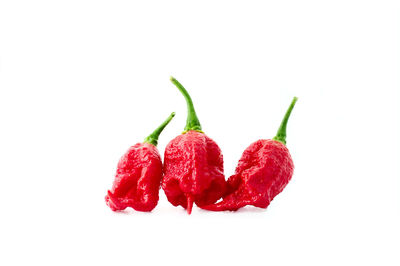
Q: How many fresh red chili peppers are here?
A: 3